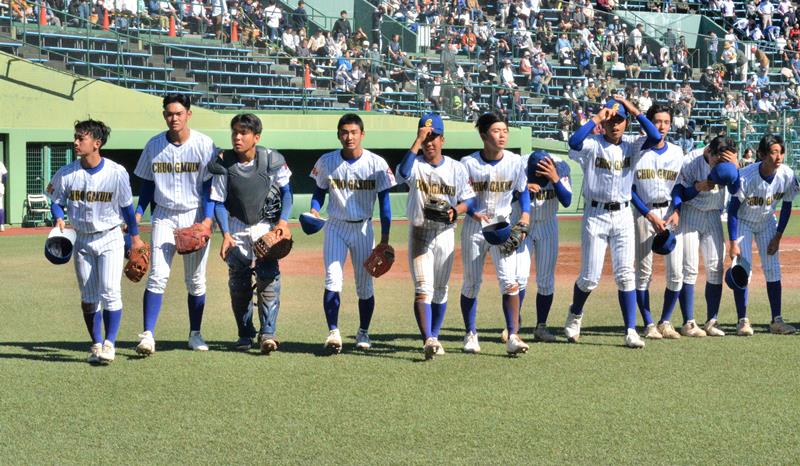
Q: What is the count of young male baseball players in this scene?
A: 11